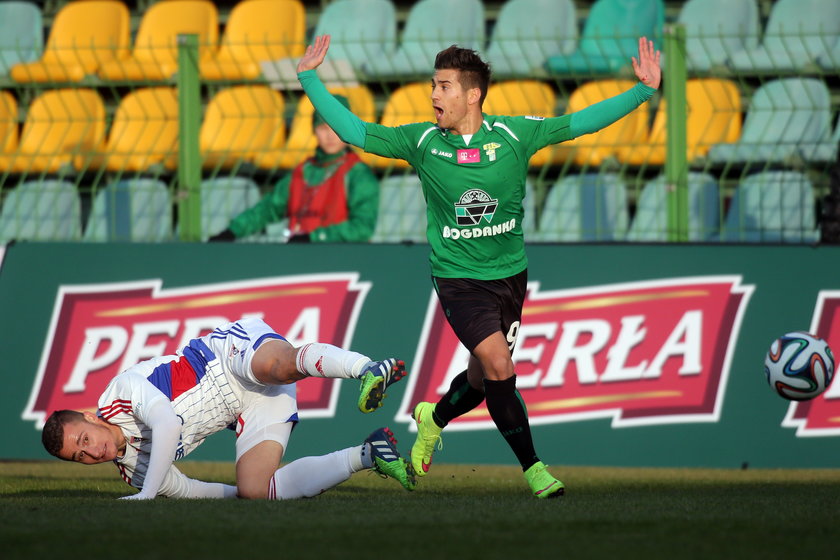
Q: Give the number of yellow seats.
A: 12